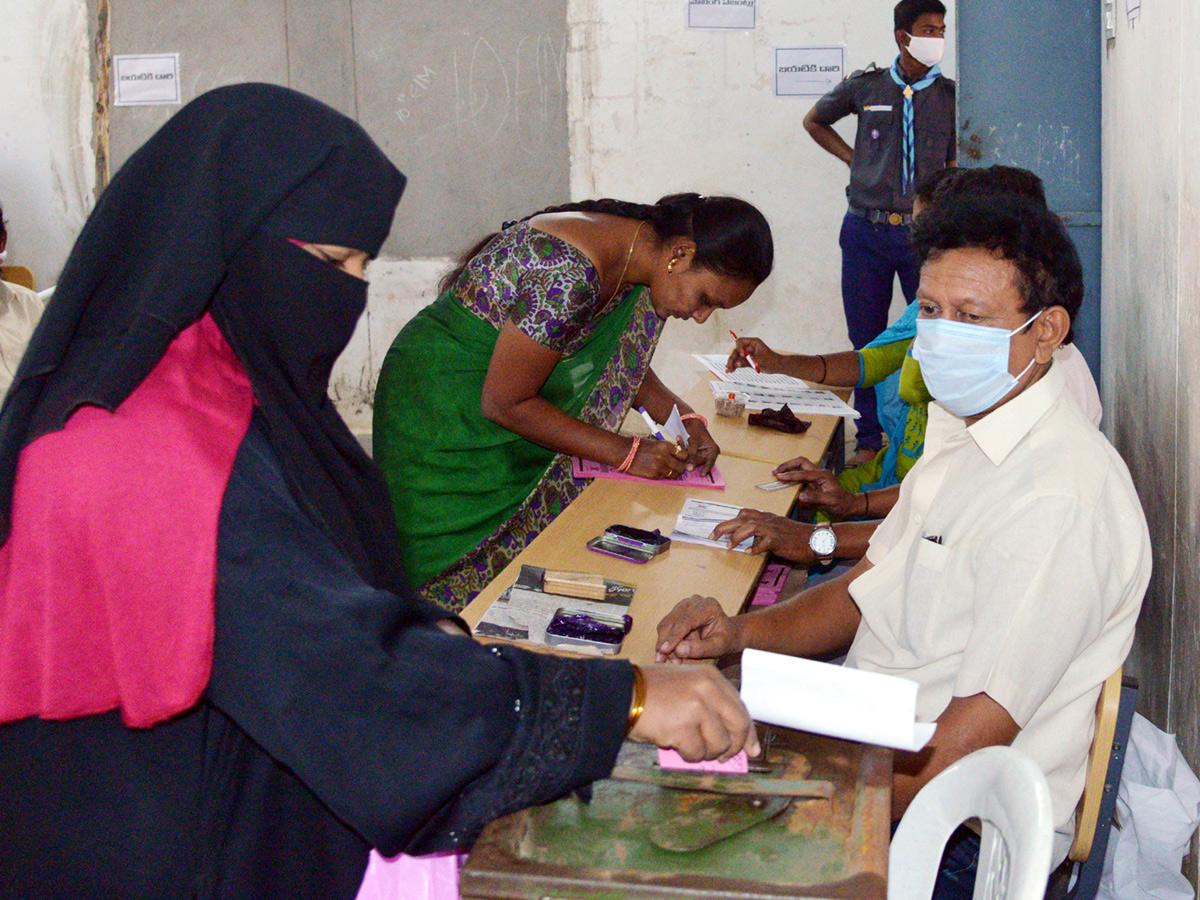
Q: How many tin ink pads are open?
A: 2